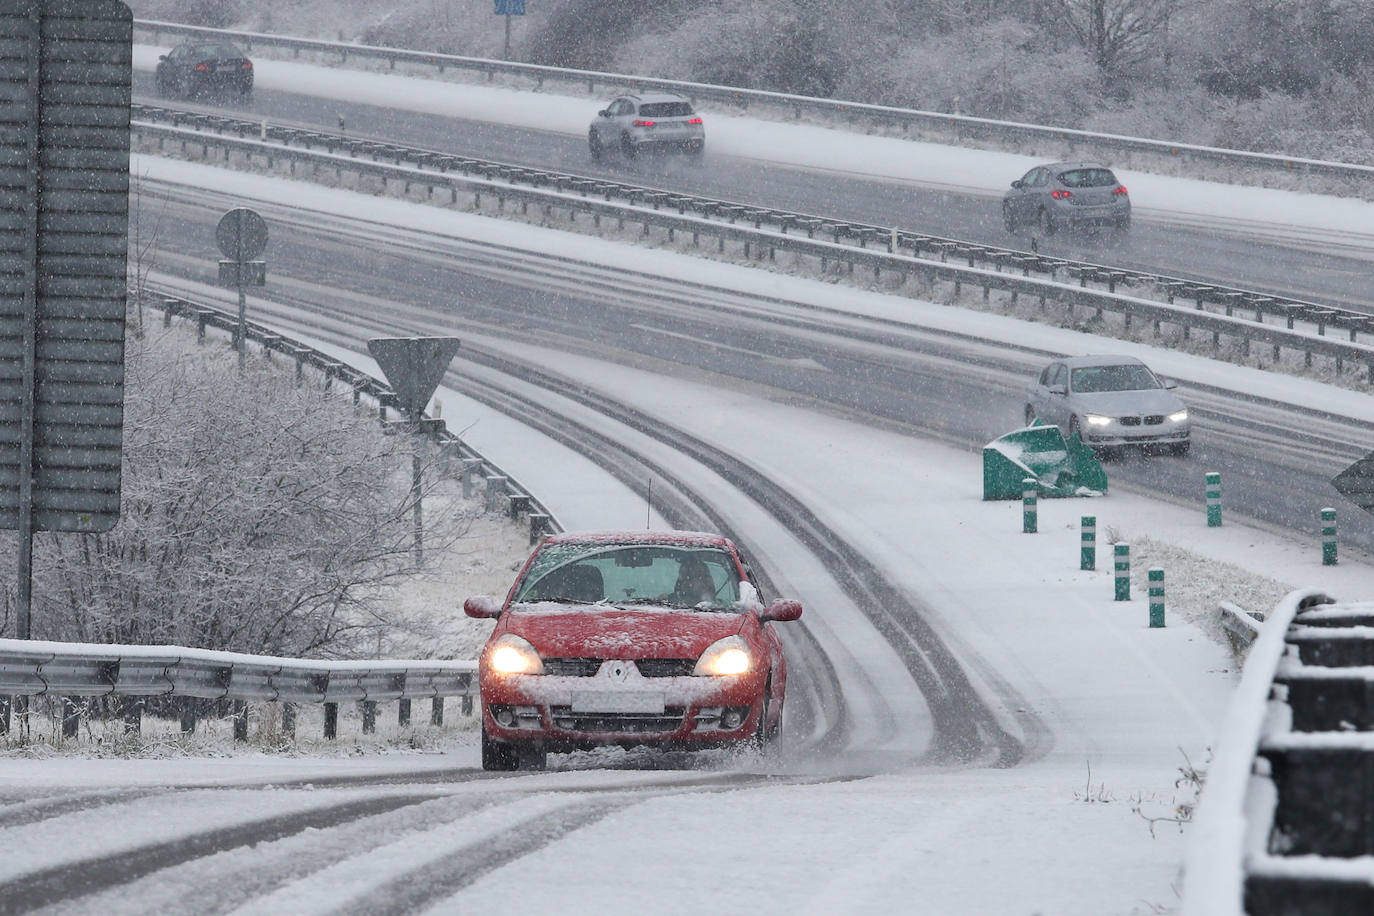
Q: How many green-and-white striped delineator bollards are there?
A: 6